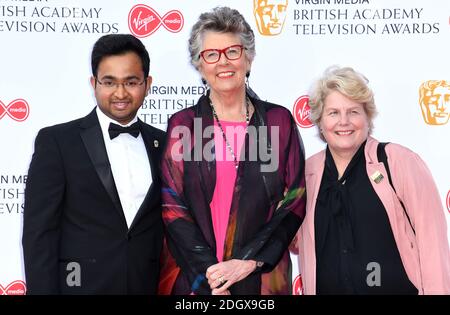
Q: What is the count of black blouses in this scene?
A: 1